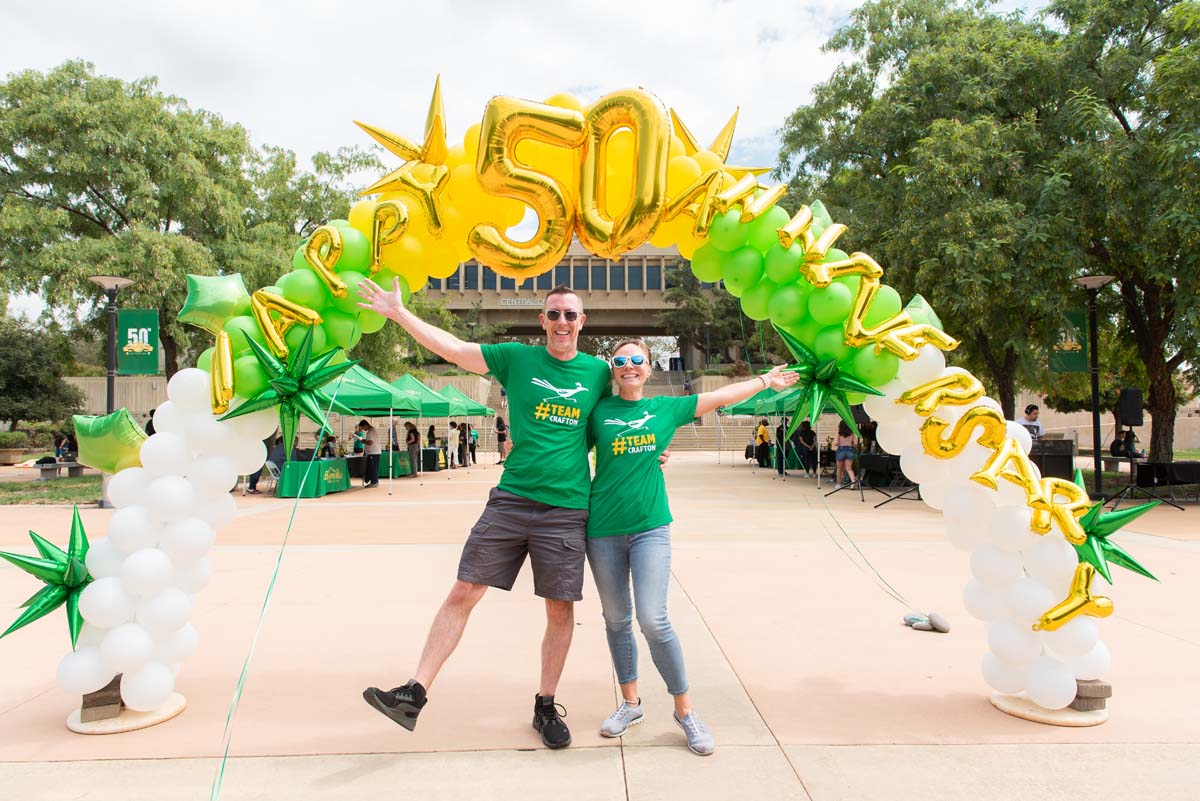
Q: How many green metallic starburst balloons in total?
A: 4